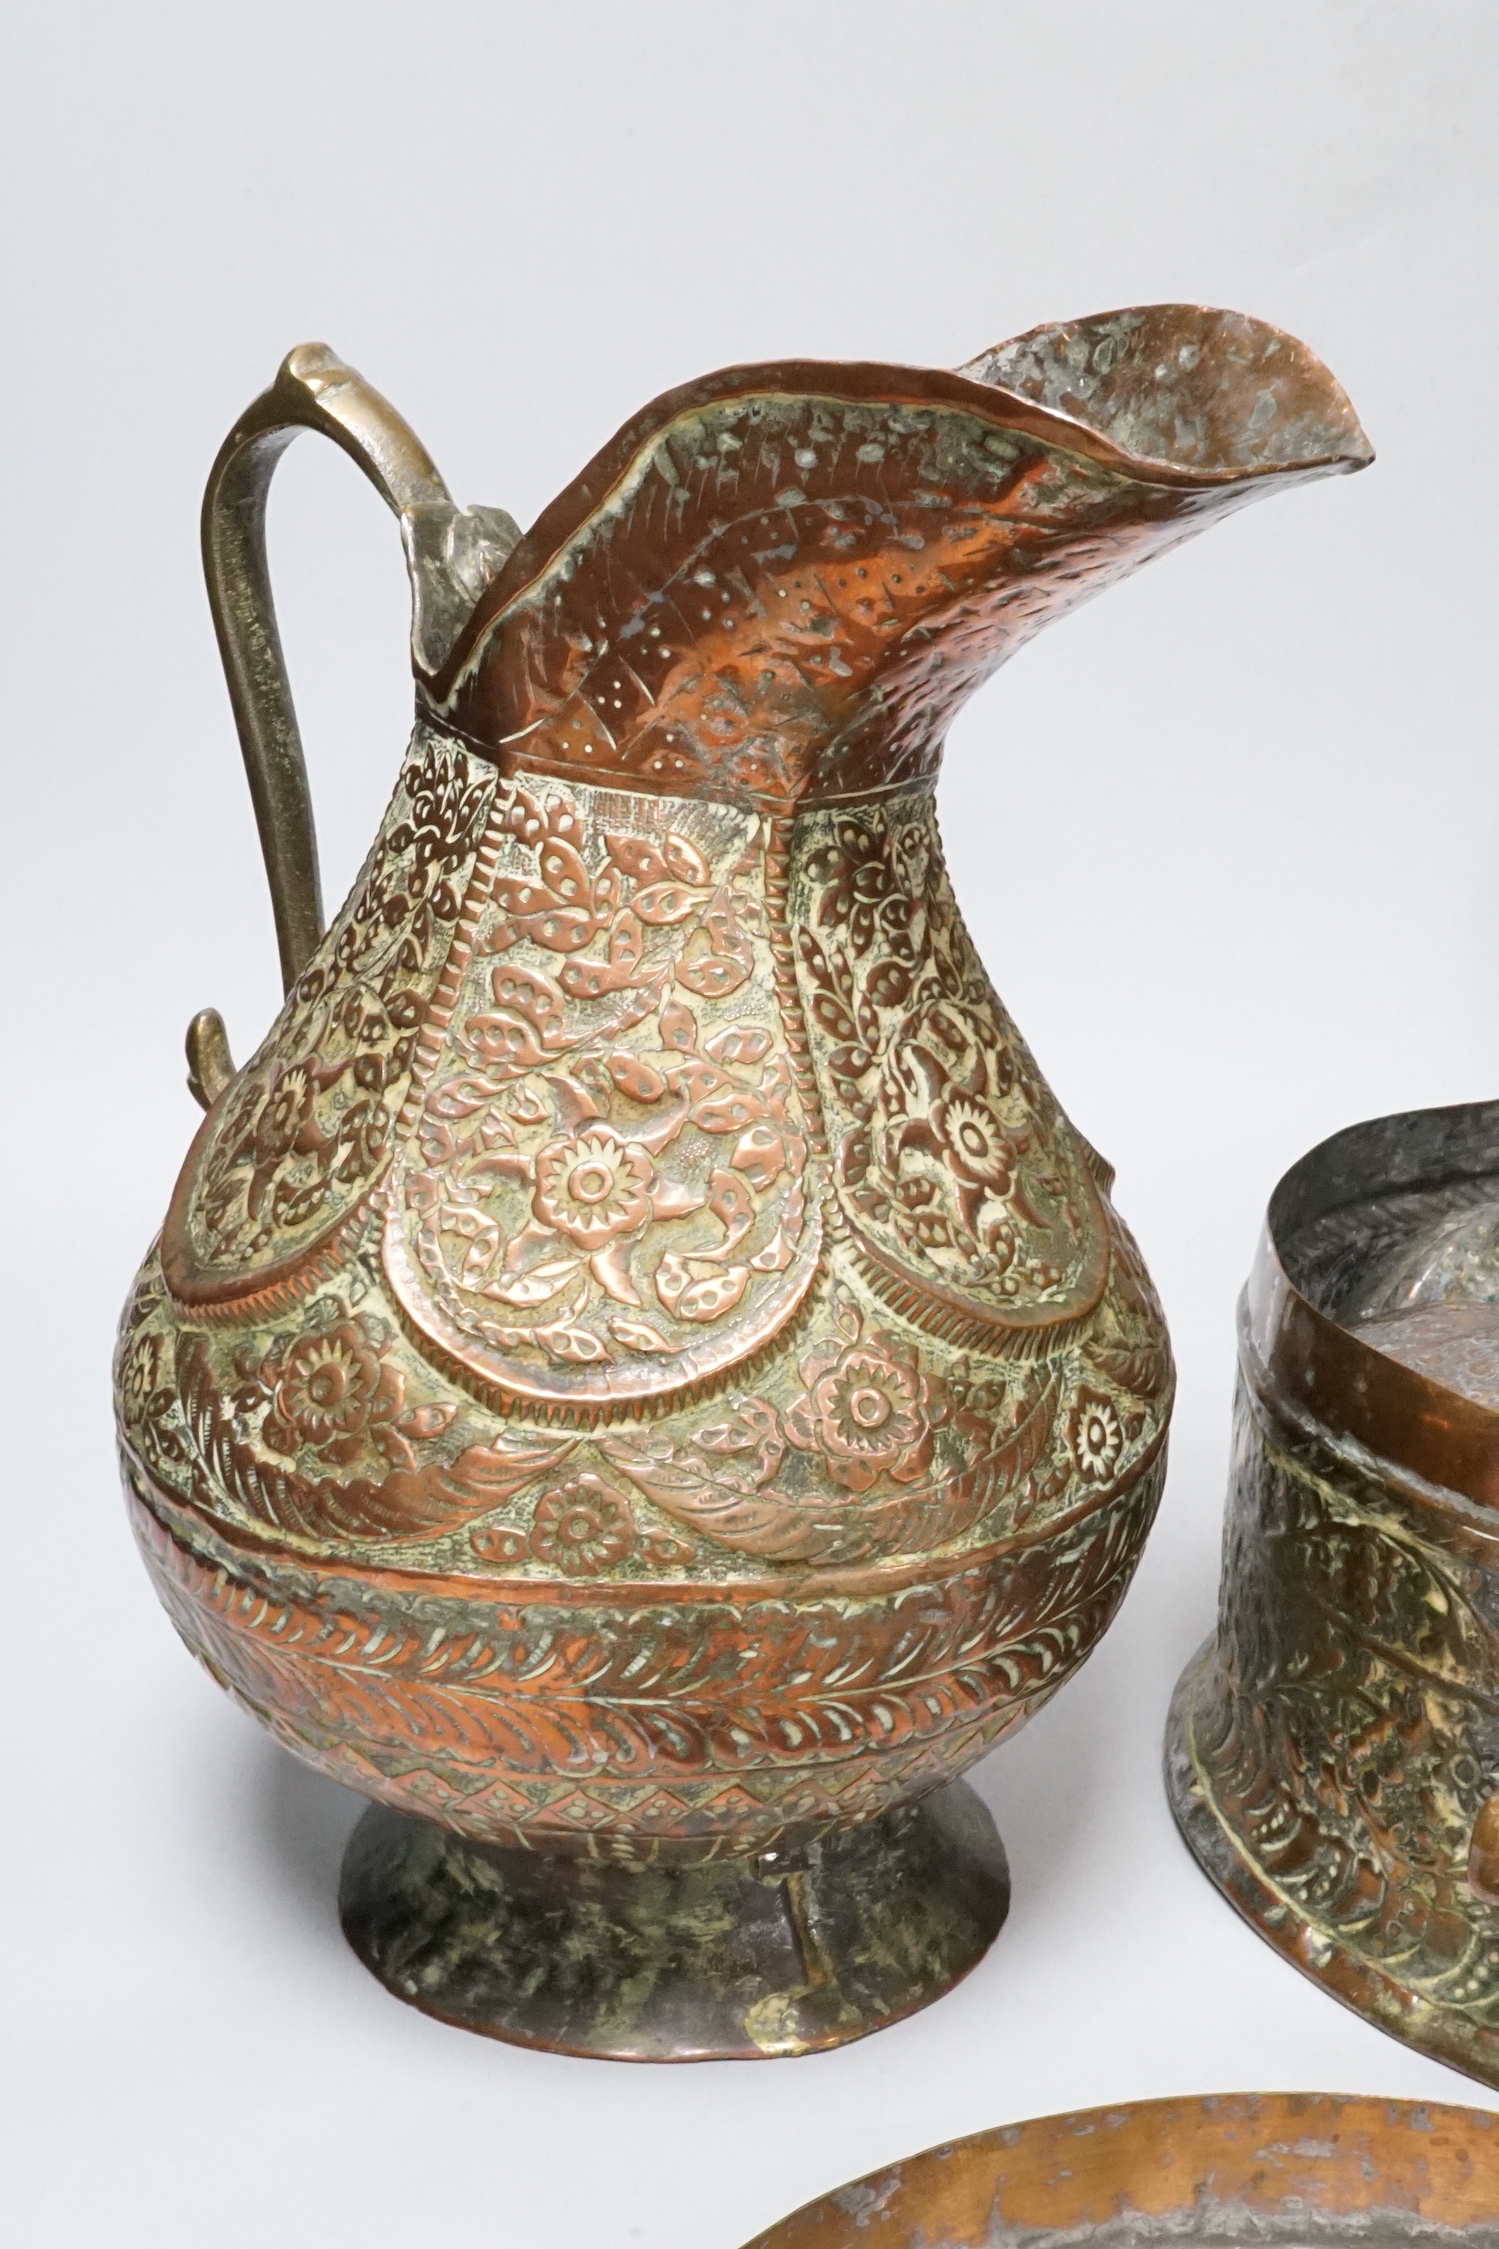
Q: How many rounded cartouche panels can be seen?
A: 3